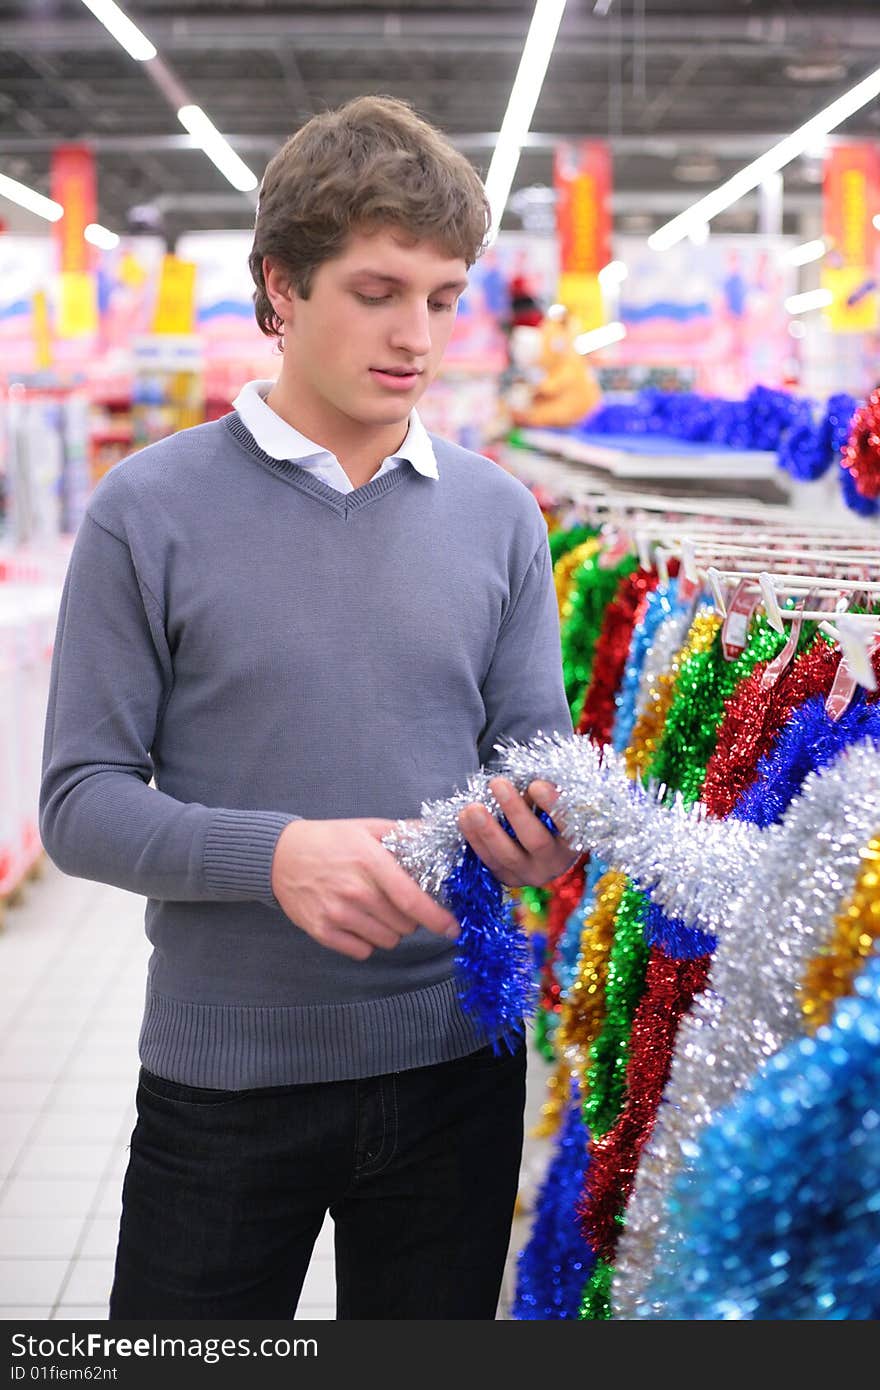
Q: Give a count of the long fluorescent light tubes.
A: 5